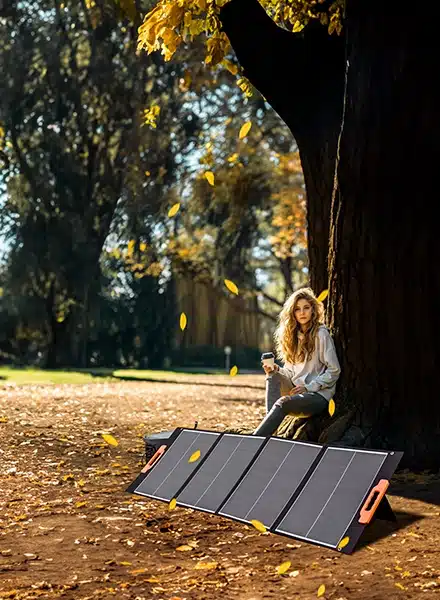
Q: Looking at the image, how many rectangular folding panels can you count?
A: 4